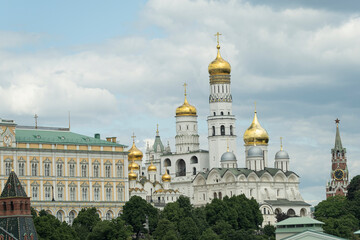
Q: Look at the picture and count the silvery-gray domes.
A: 3